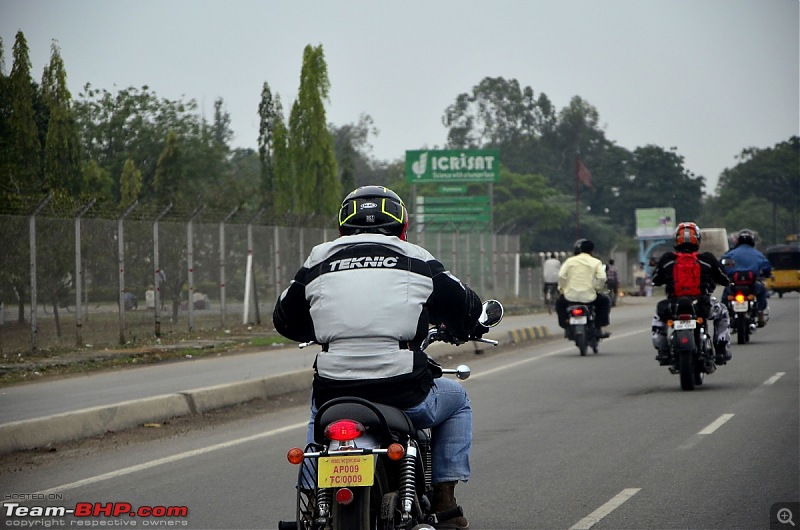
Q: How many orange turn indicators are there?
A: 6